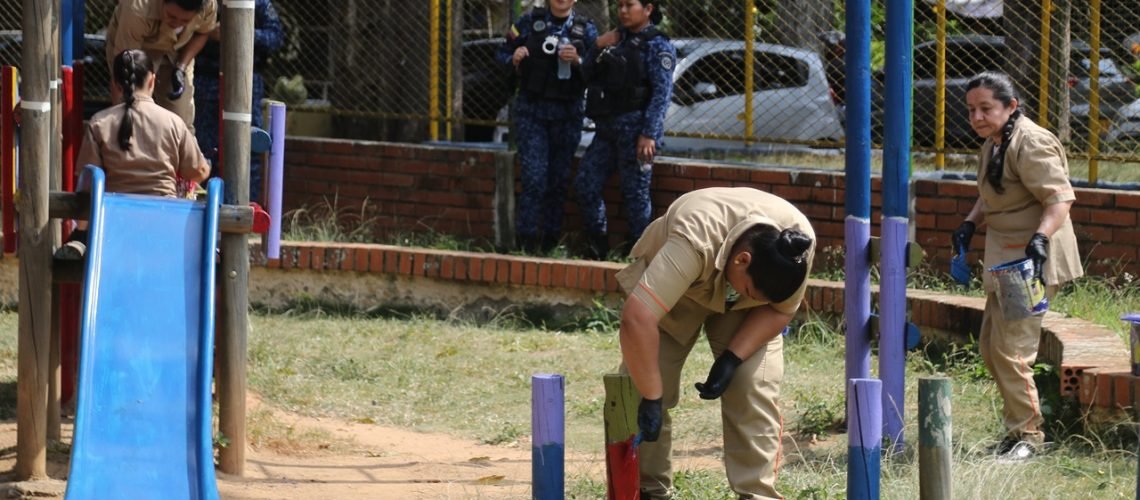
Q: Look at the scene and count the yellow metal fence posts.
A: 6